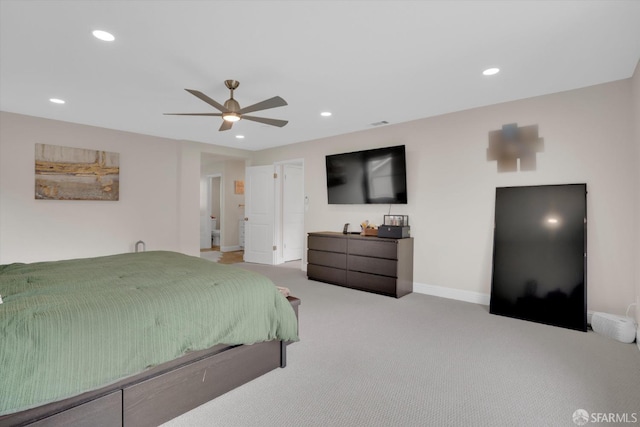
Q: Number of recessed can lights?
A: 5